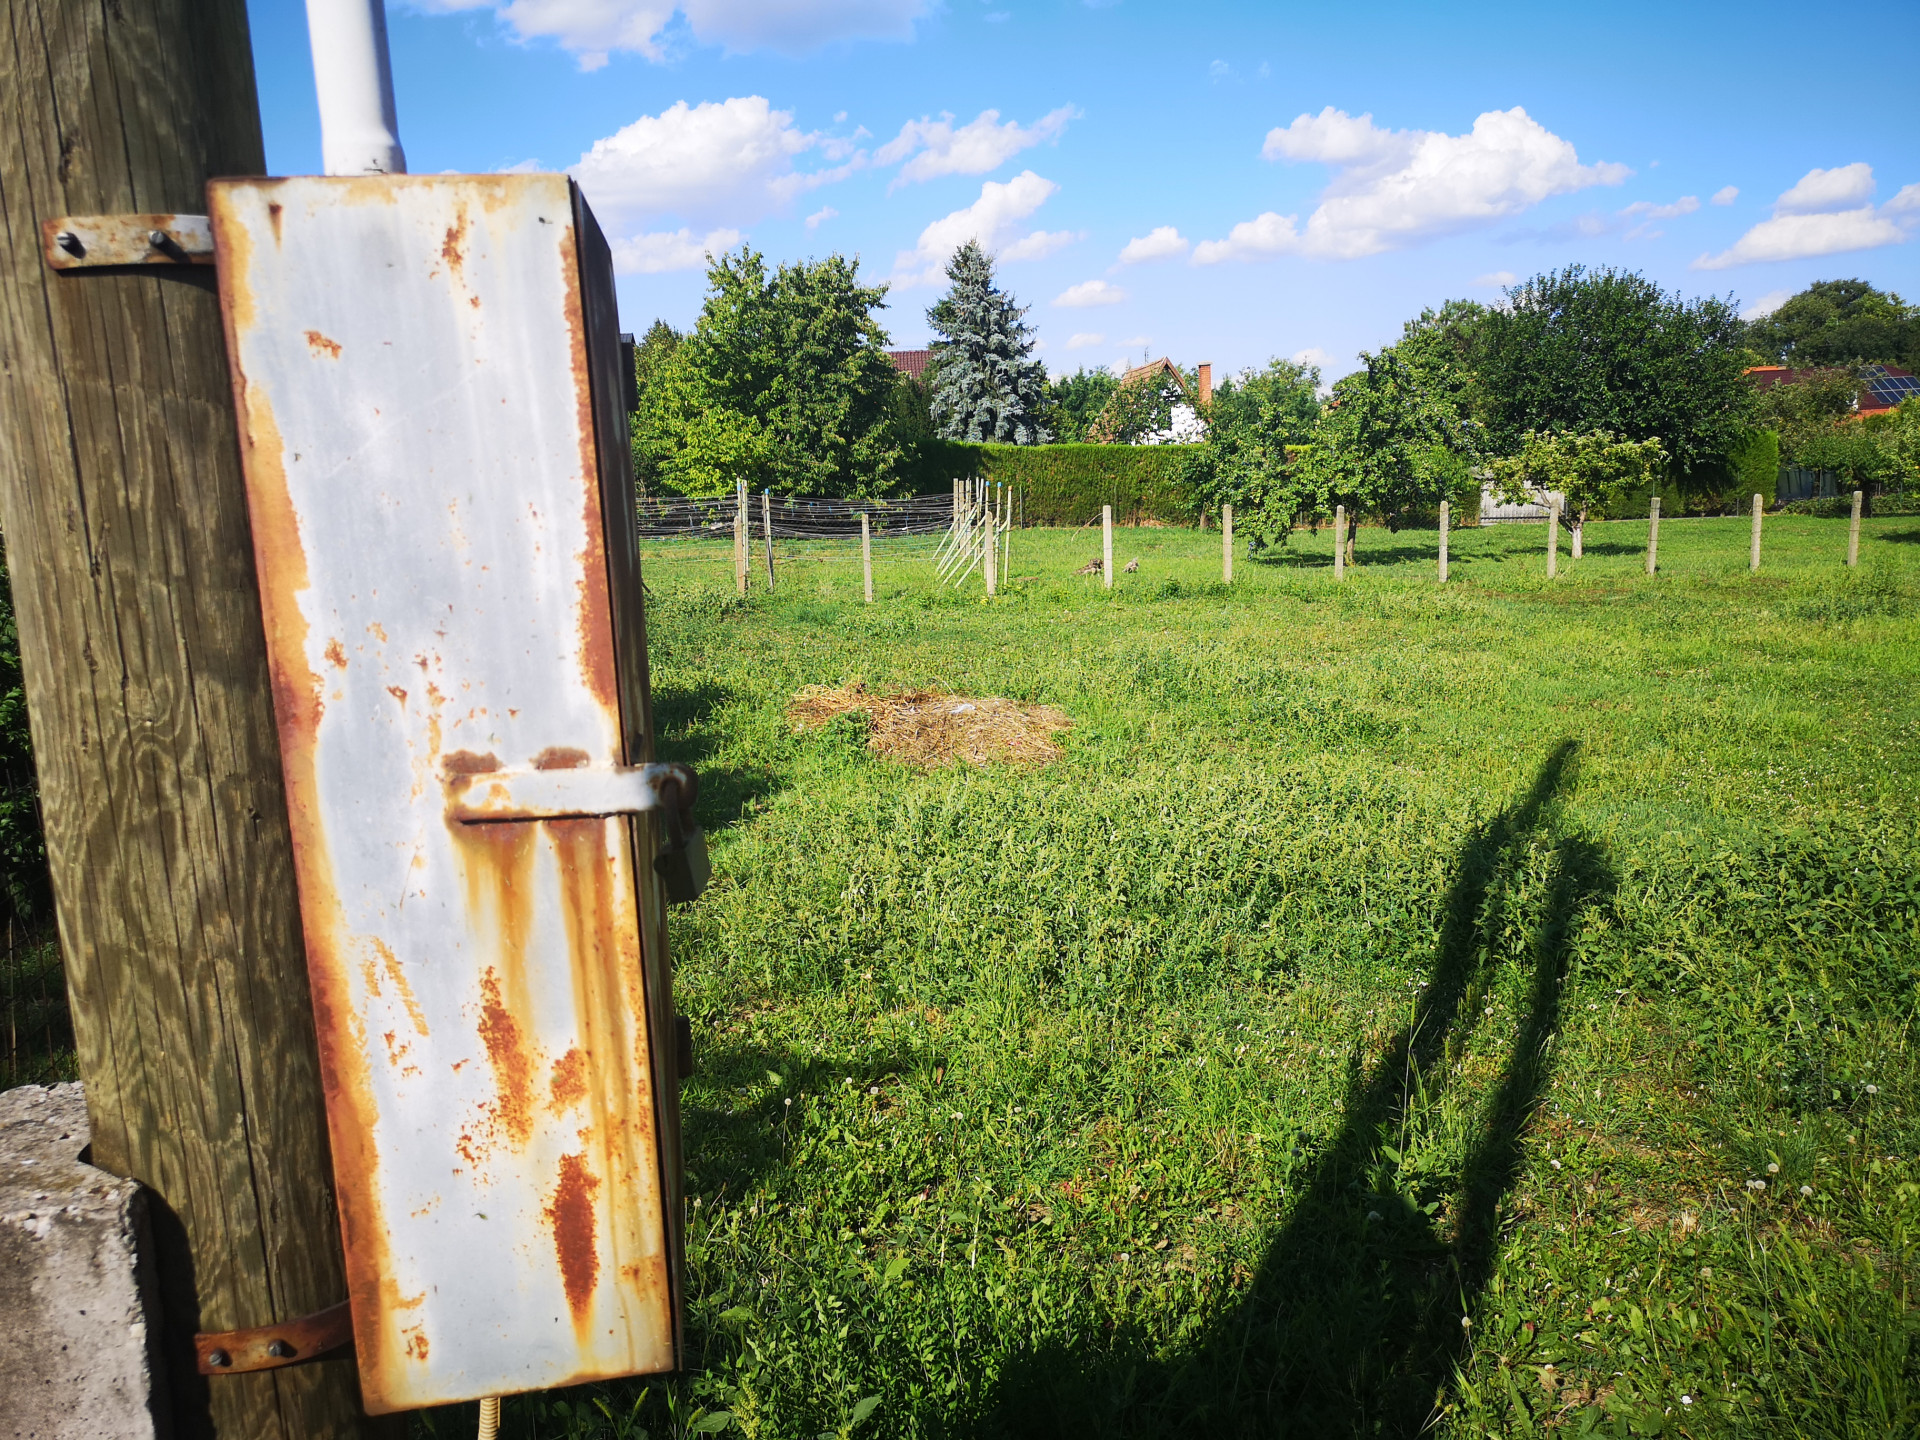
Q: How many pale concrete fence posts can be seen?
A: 11